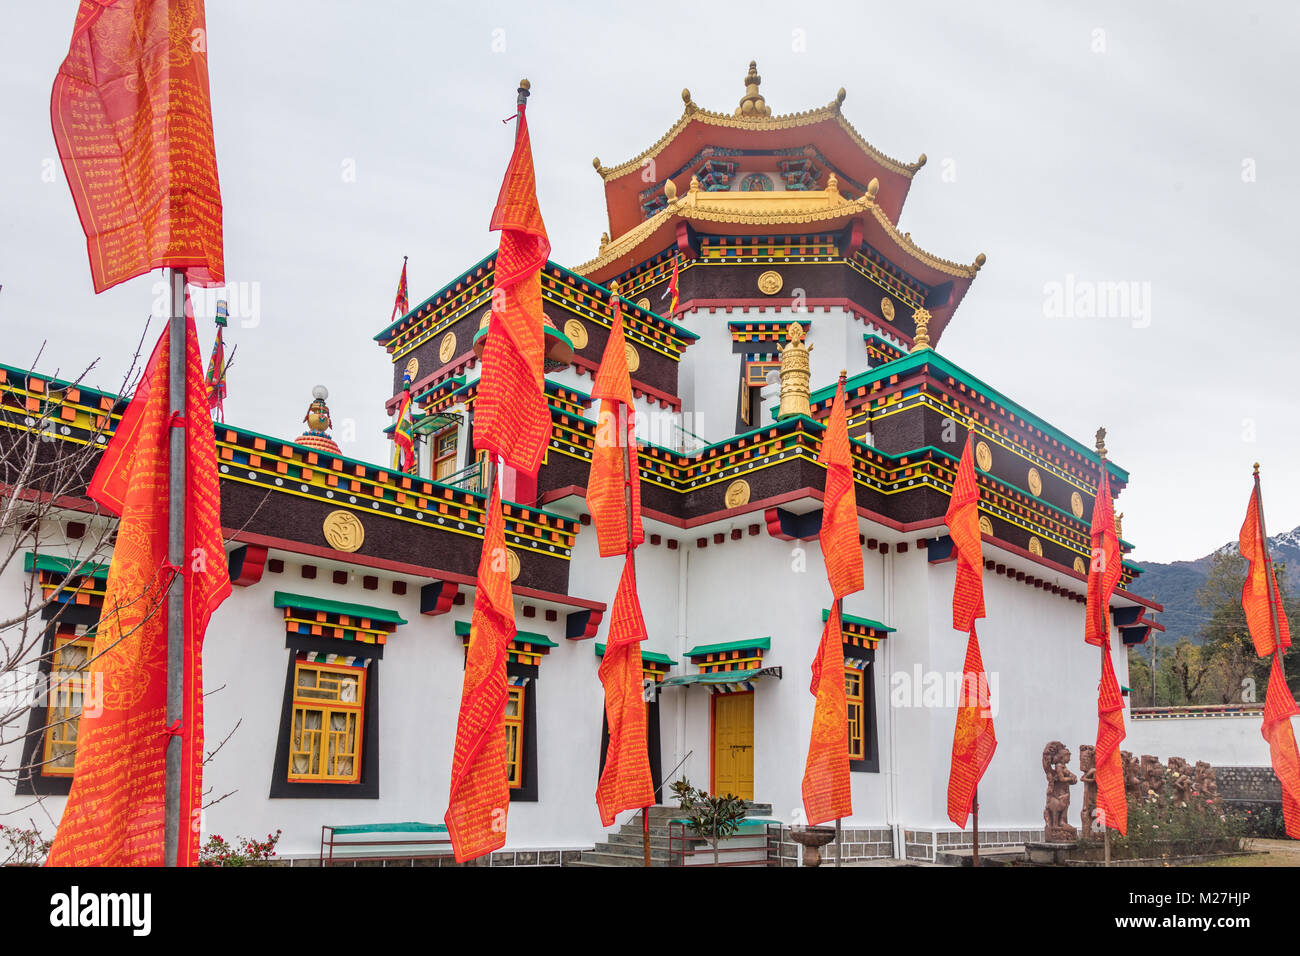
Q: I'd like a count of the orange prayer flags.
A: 14